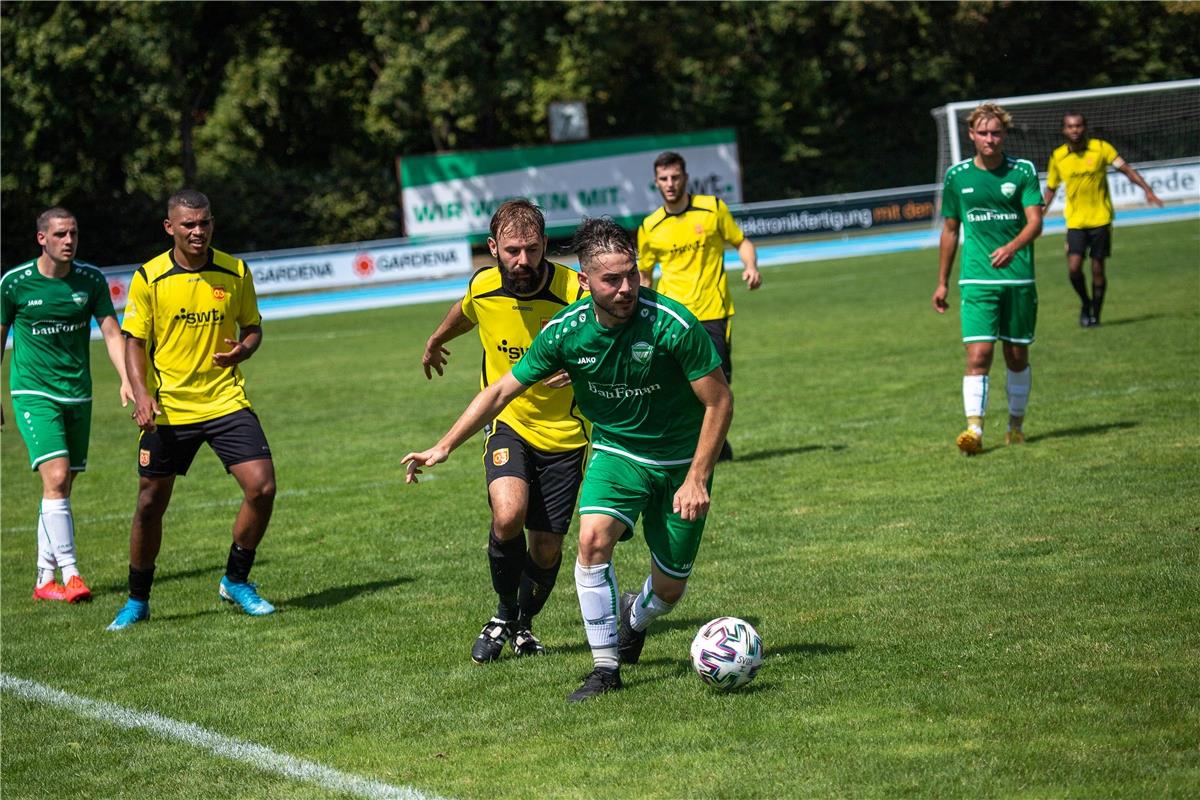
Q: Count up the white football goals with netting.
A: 1